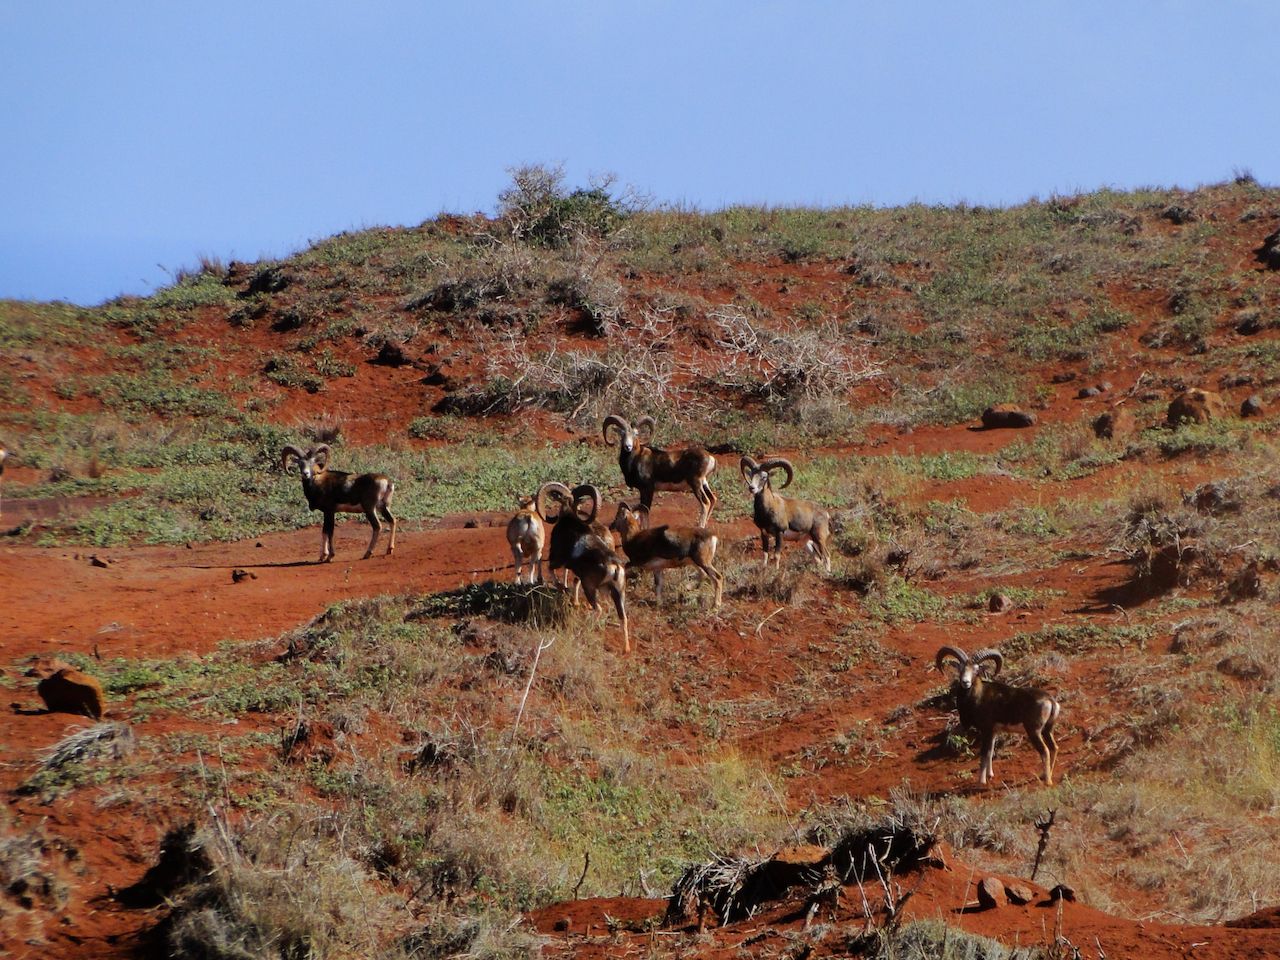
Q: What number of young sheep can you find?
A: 2